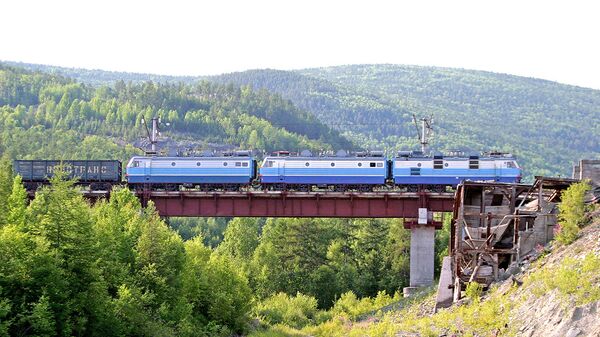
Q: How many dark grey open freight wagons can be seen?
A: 1